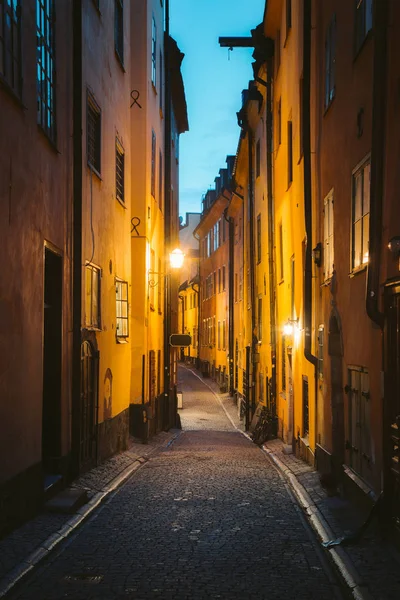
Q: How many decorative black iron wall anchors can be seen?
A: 2